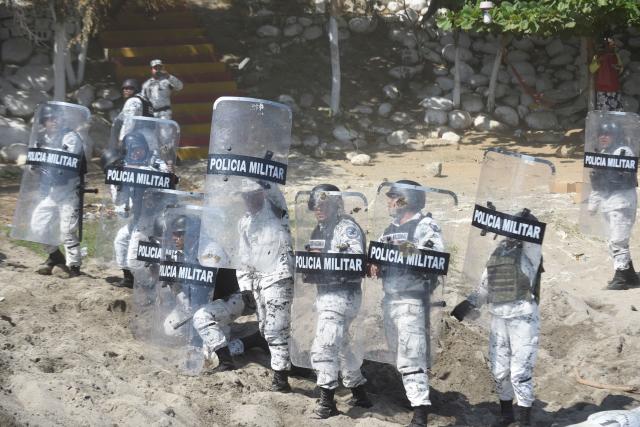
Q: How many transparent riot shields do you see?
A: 9